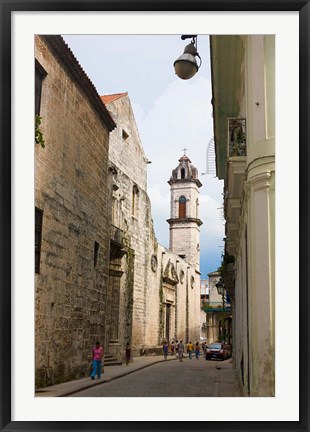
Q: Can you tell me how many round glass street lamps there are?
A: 1